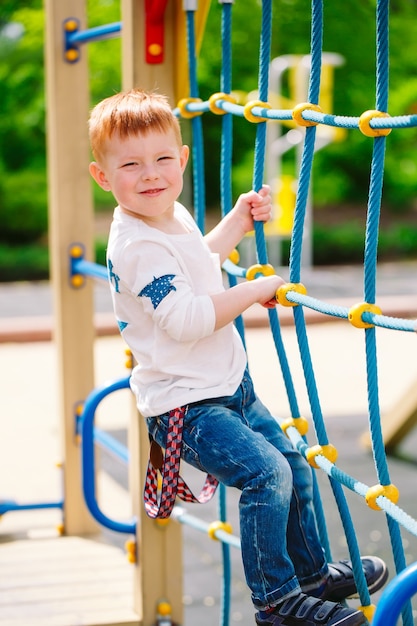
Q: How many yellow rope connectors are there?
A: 14